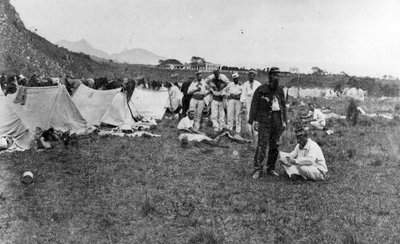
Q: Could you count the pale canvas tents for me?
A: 4